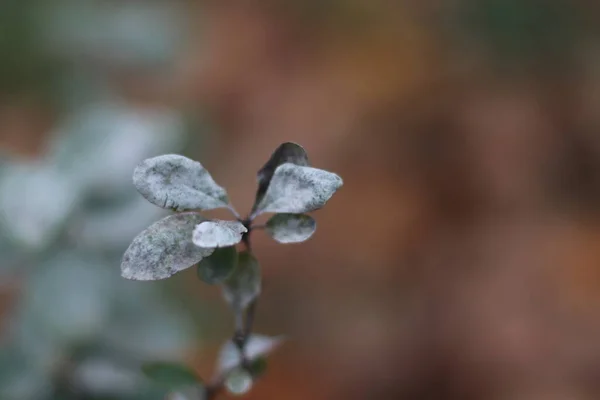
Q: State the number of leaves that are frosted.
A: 5